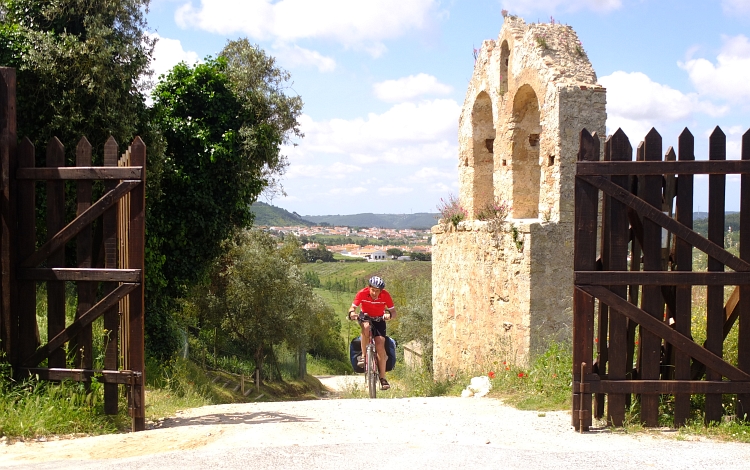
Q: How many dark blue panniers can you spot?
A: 2